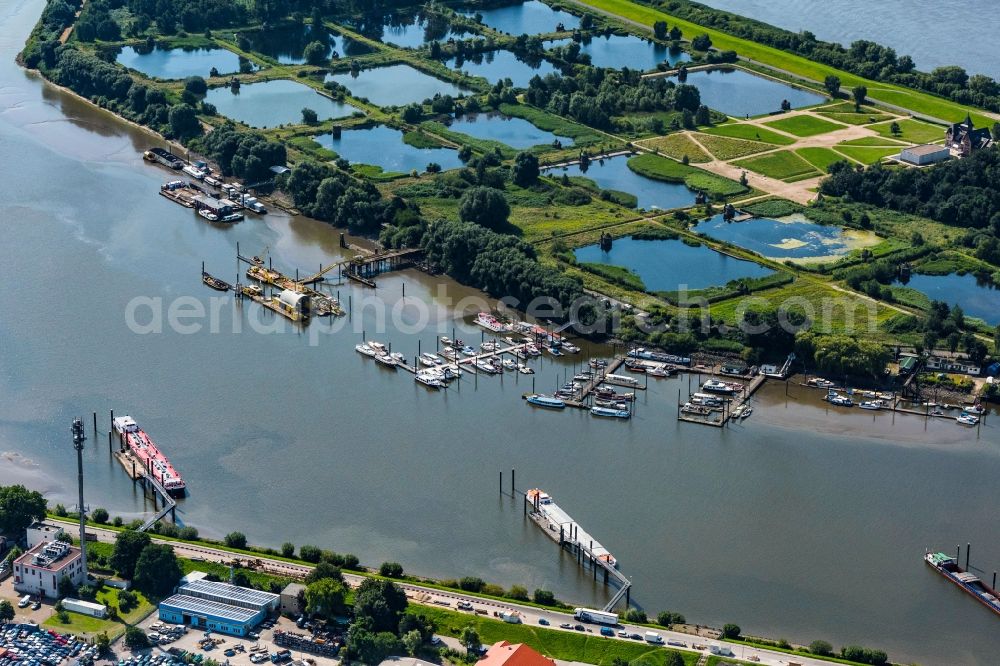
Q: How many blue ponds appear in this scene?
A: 15